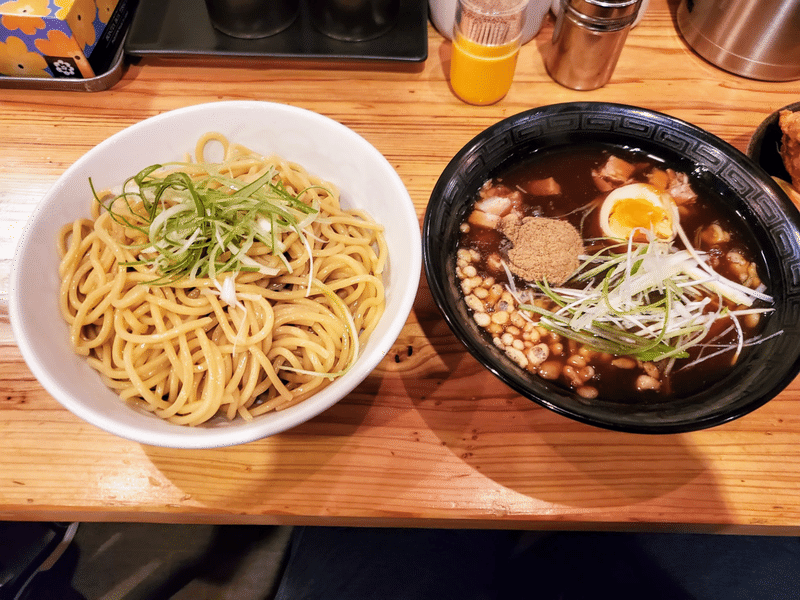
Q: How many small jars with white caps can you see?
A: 0